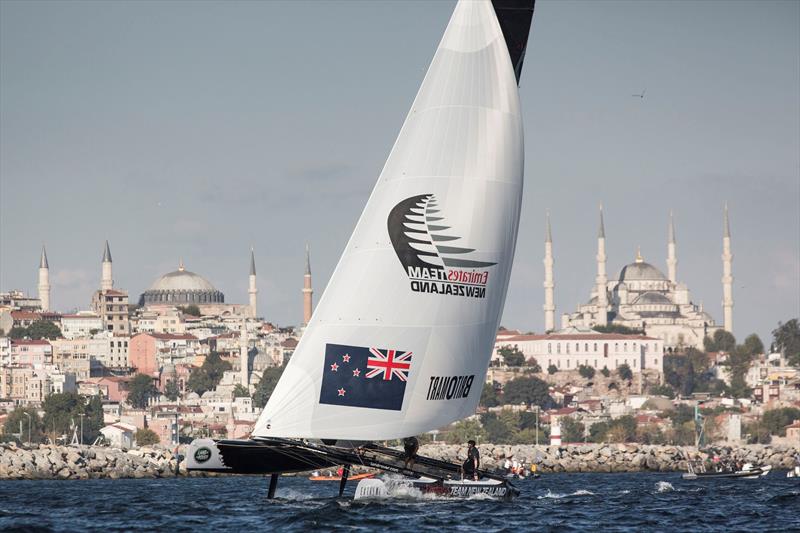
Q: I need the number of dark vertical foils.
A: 2